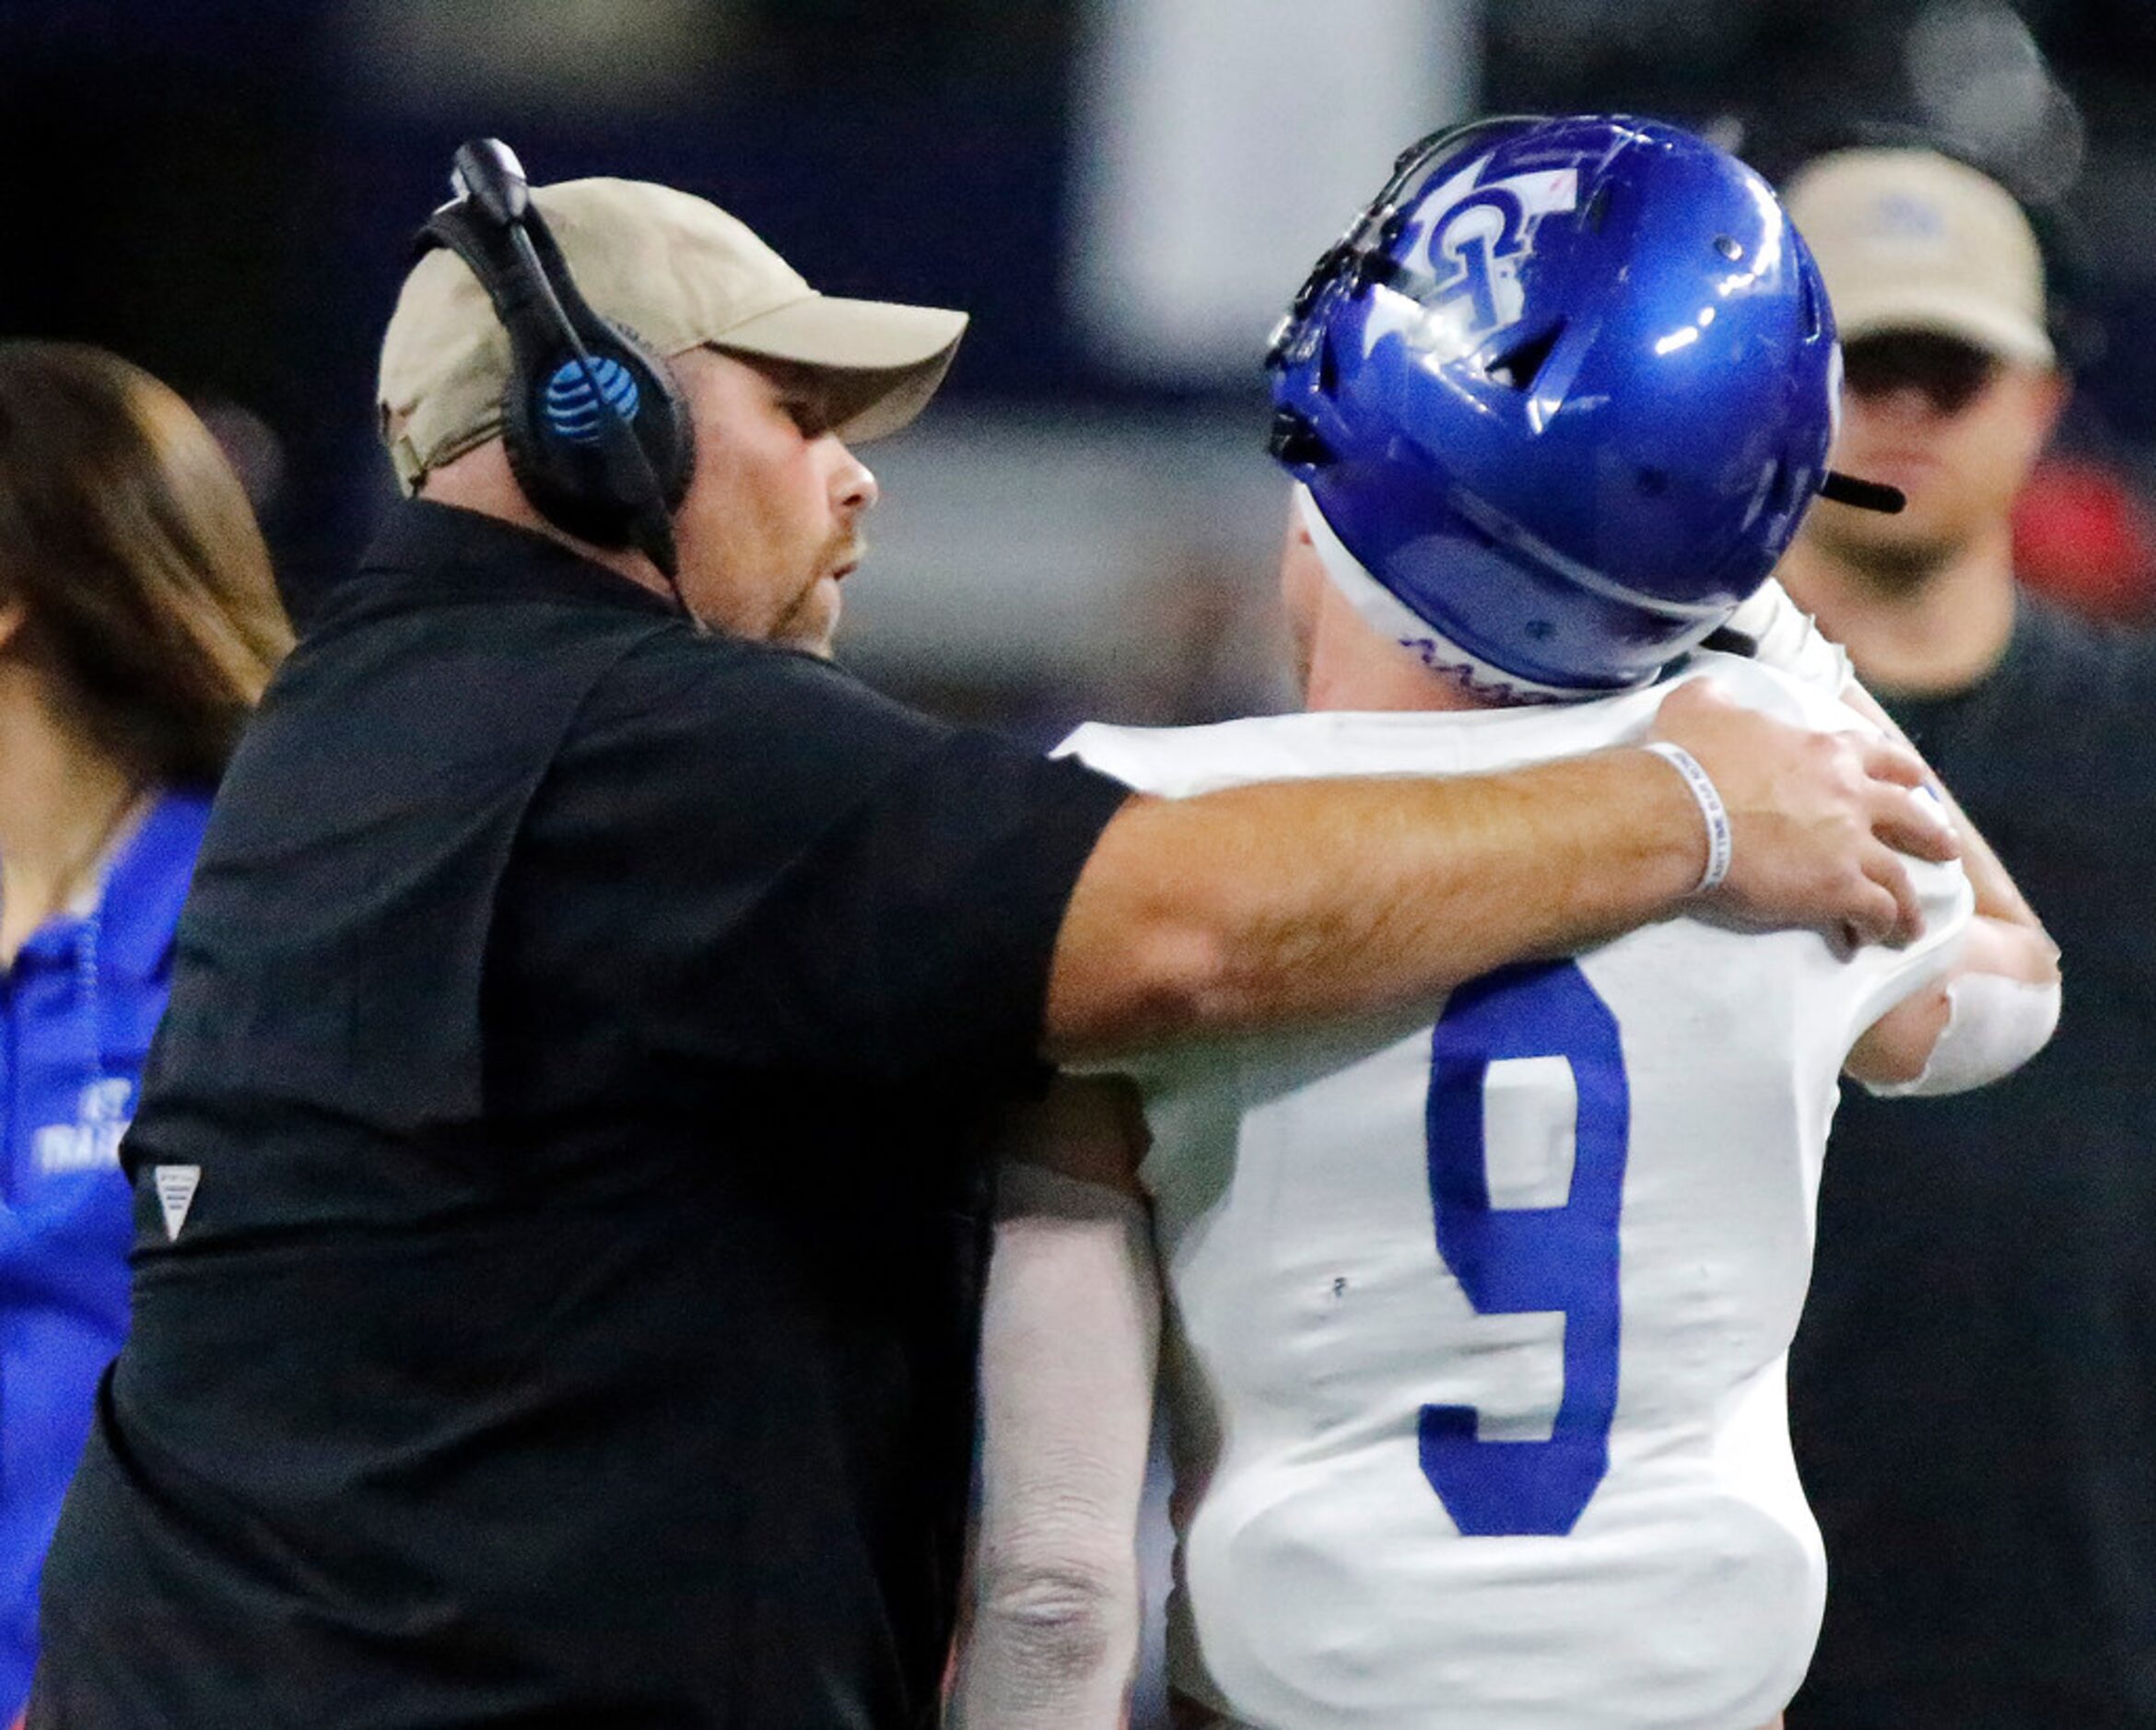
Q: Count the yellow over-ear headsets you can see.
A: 0